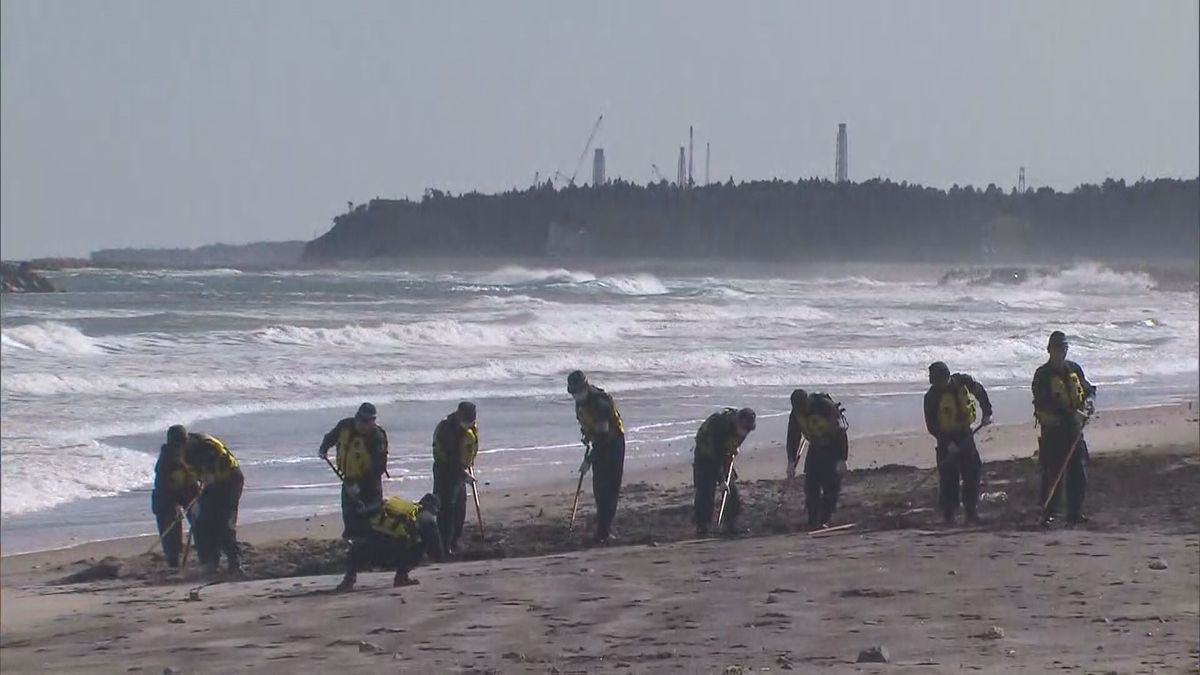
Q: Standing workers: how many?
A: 9